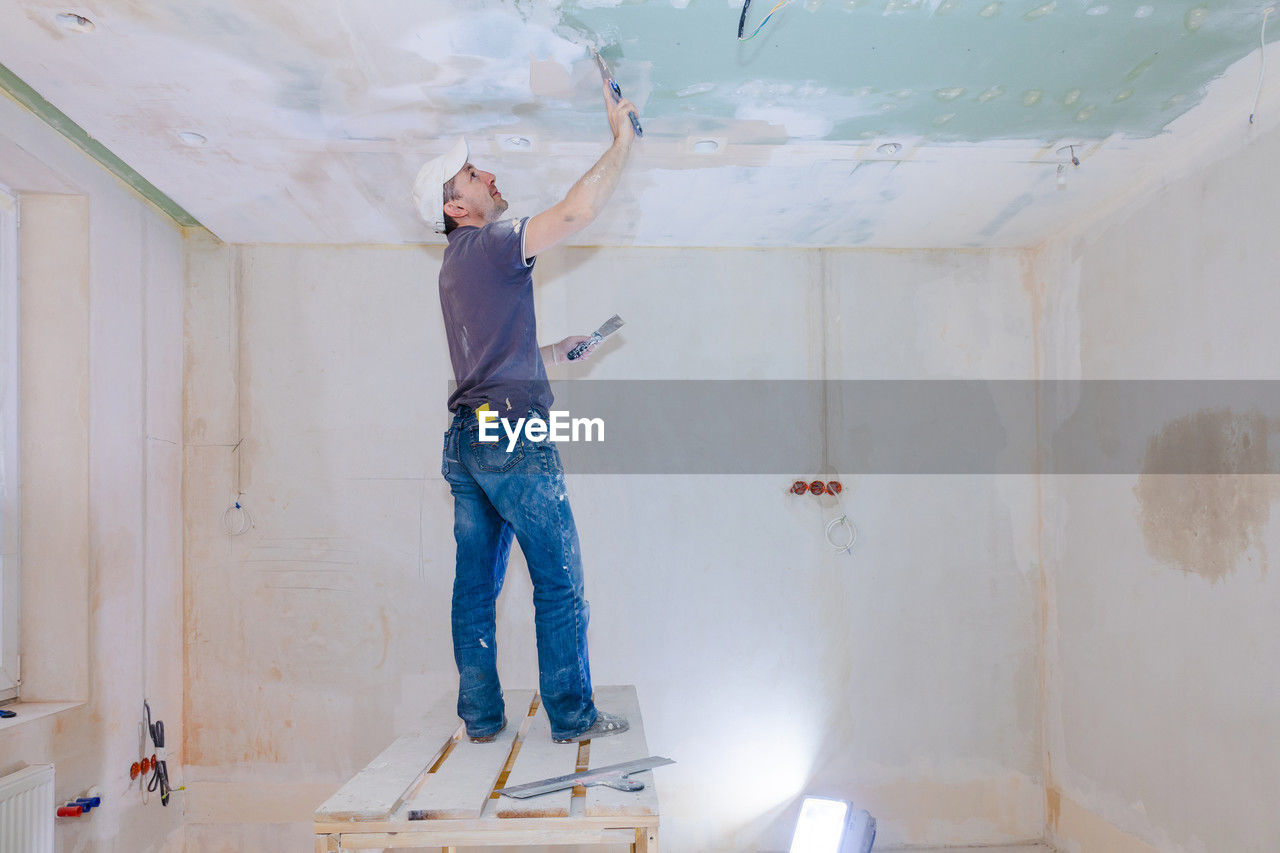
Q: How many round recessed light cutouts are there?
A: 6